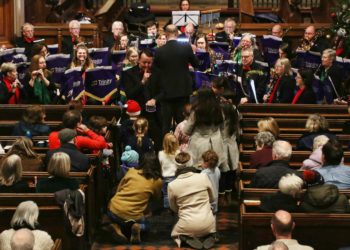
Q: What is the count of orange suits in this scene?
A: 0